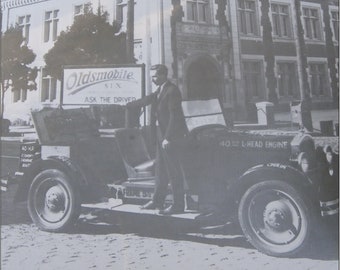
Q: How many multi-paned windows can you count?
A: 14